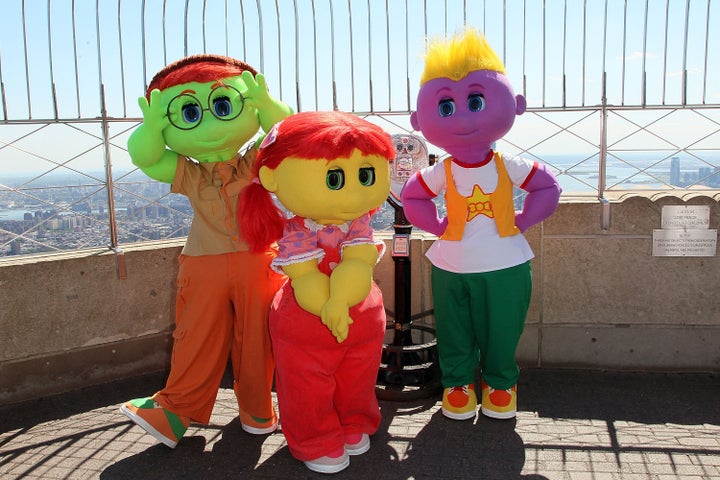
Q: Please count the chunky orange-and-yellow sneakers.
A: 2